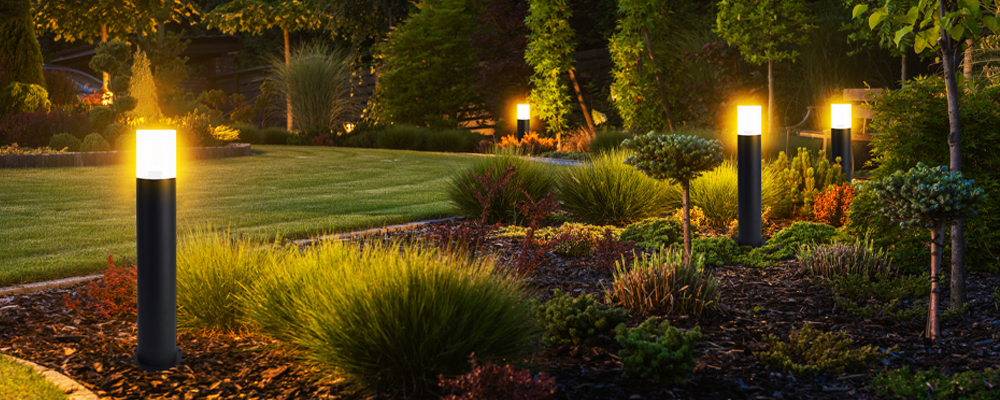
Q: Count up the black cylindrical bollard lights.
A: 4